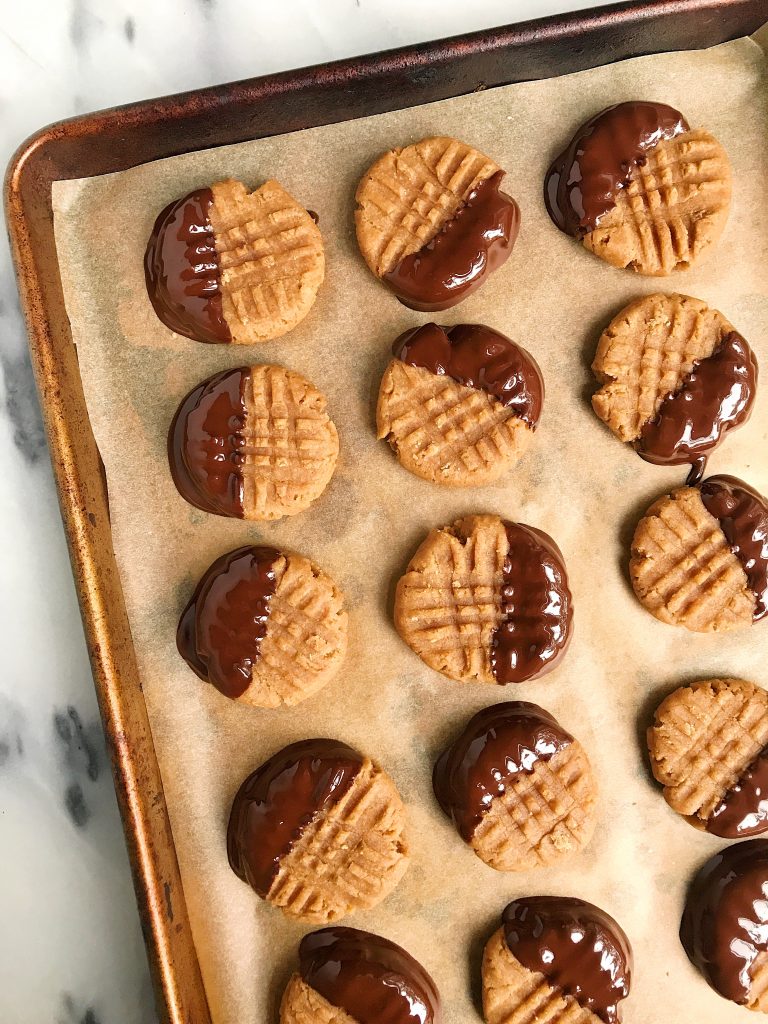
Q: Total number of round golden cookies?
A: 15